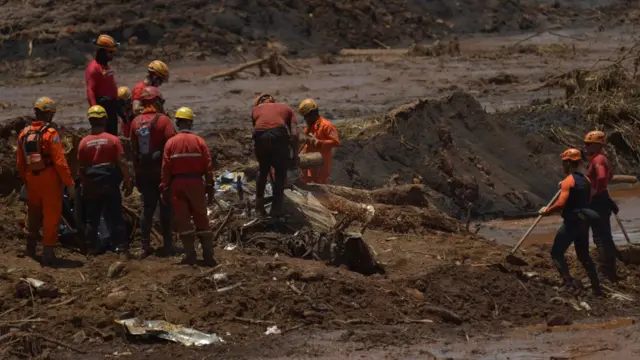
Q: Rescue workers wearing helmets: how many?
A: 11